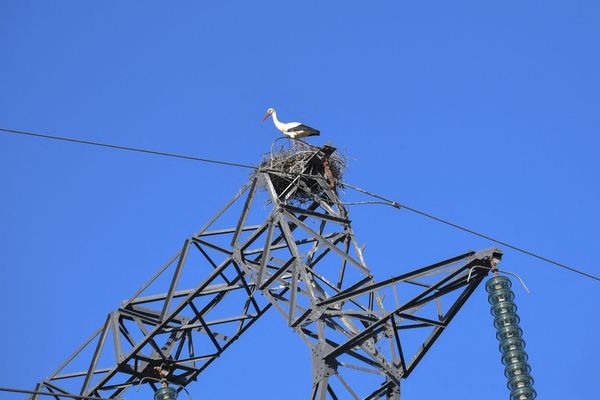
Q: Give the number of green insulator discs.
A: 11